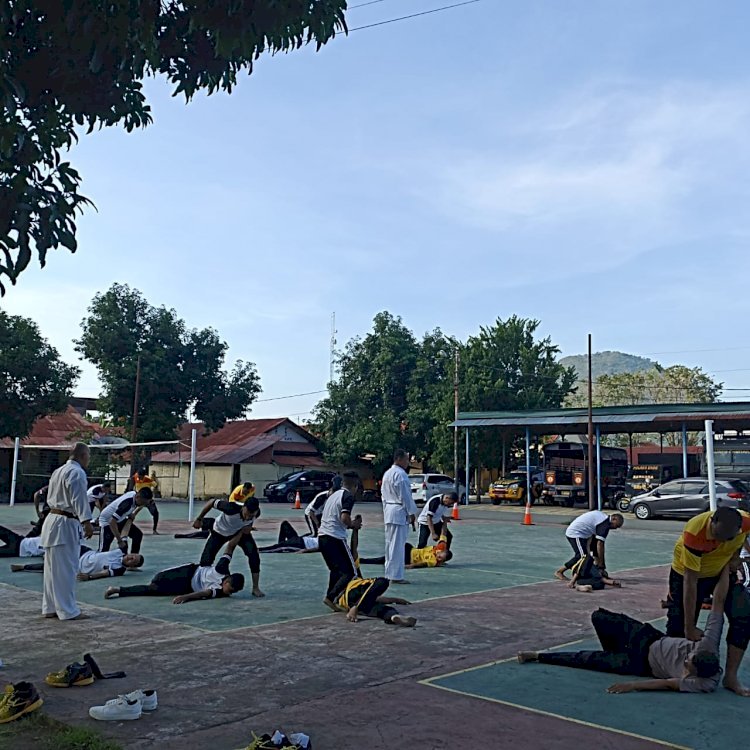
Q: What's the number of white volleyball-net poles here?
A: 3